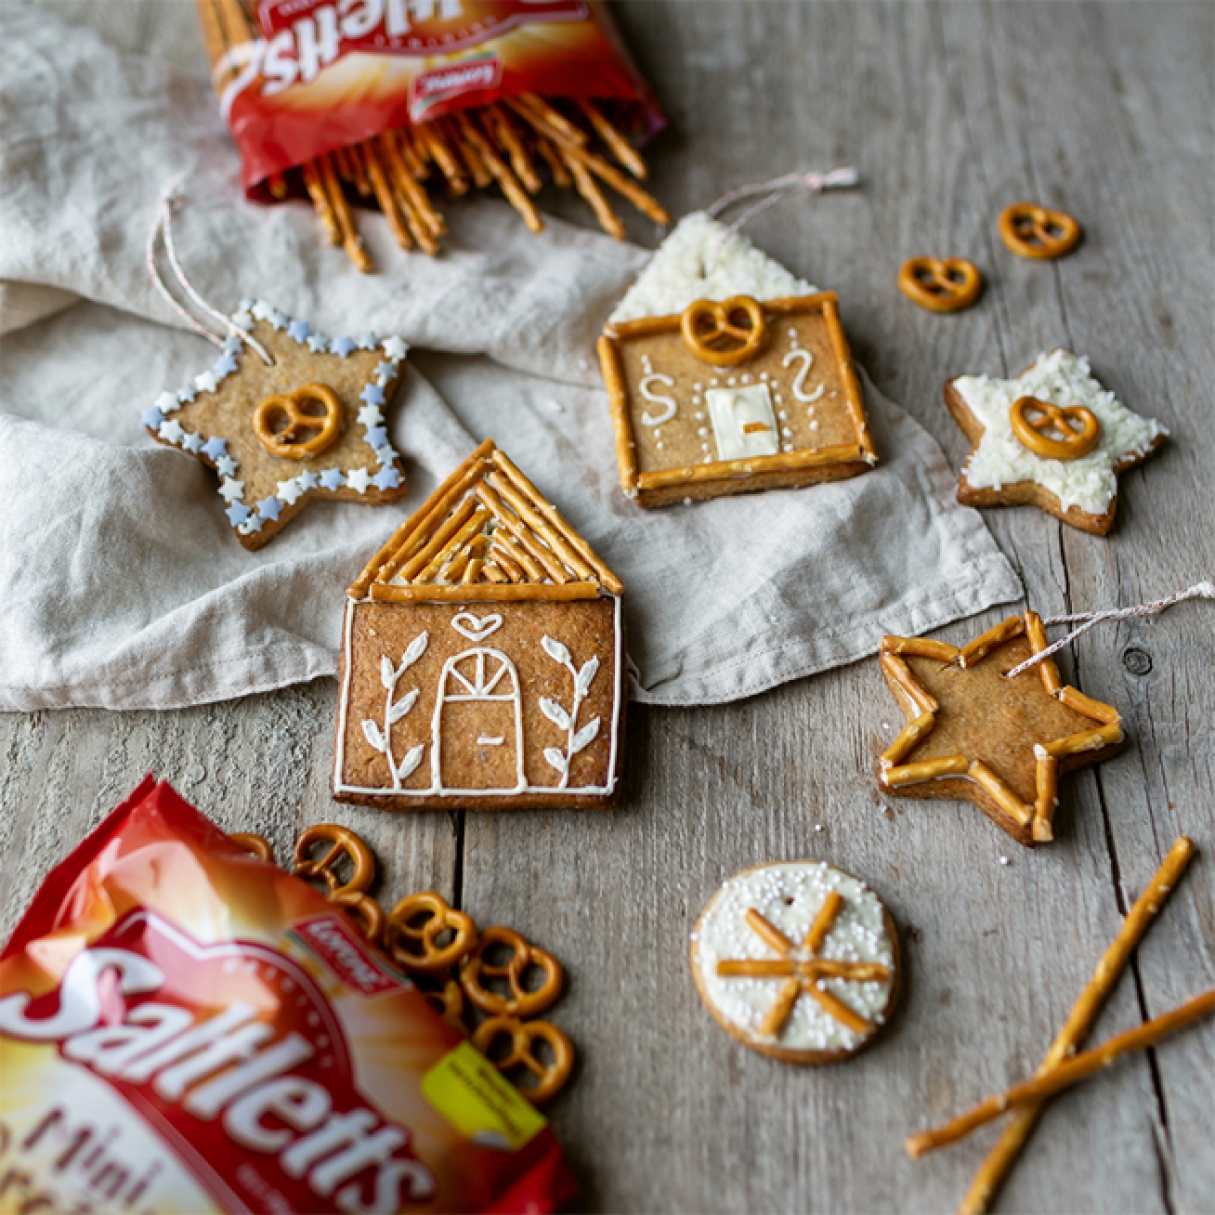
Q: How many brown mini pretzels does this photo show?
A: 12